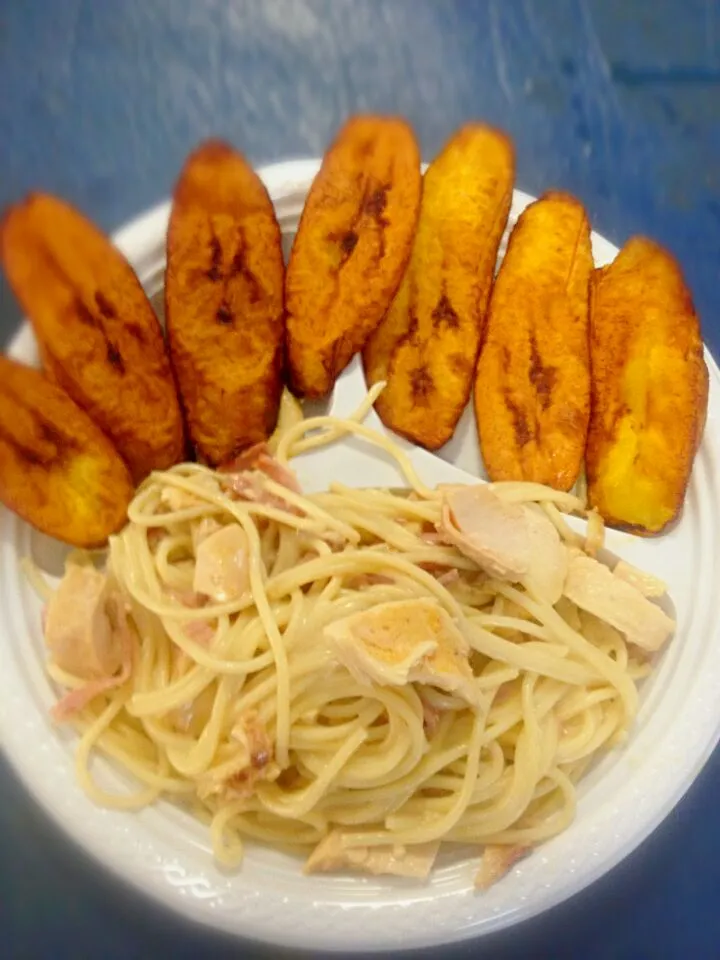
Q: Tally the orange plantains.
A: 7